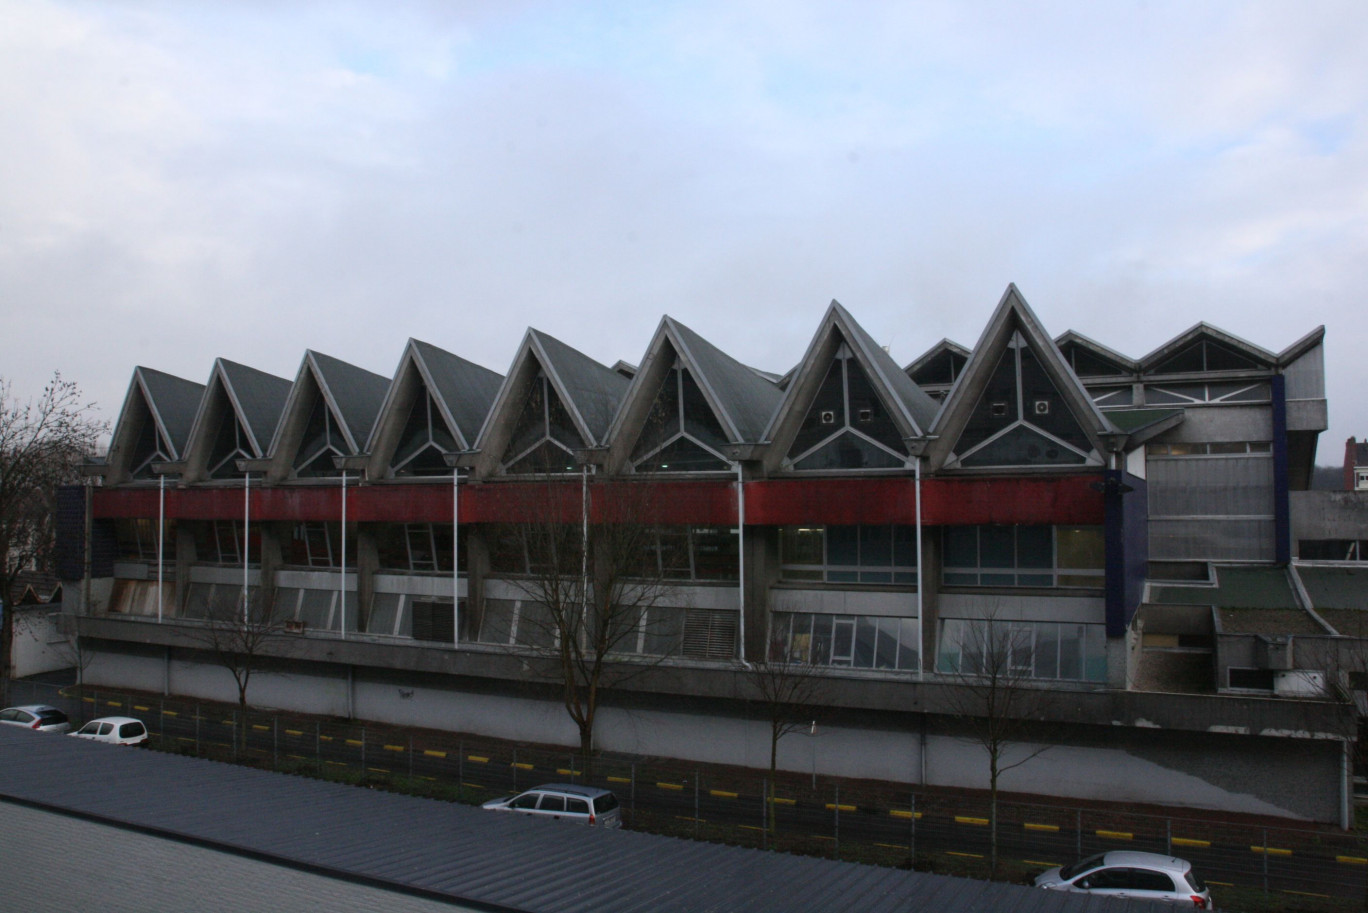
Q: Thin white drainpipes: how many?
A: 7